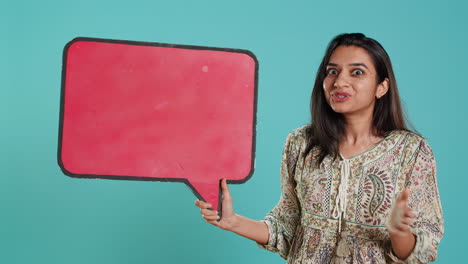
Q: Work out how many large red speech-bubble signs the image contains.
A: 1